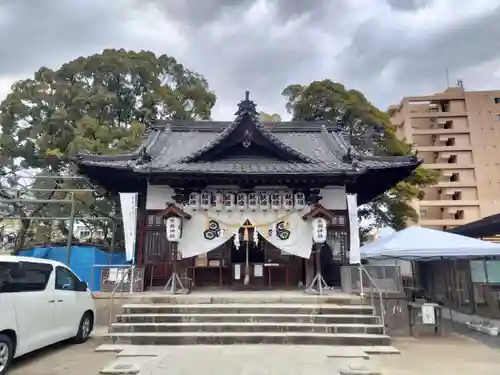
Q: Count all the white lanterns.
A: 12